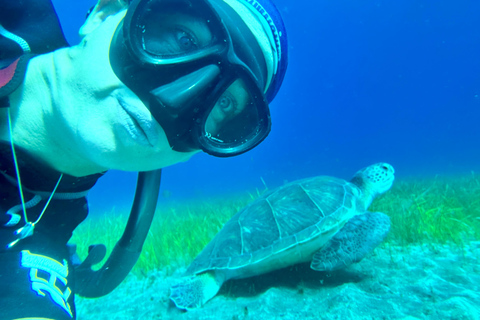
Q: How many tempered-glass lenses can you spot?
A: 2